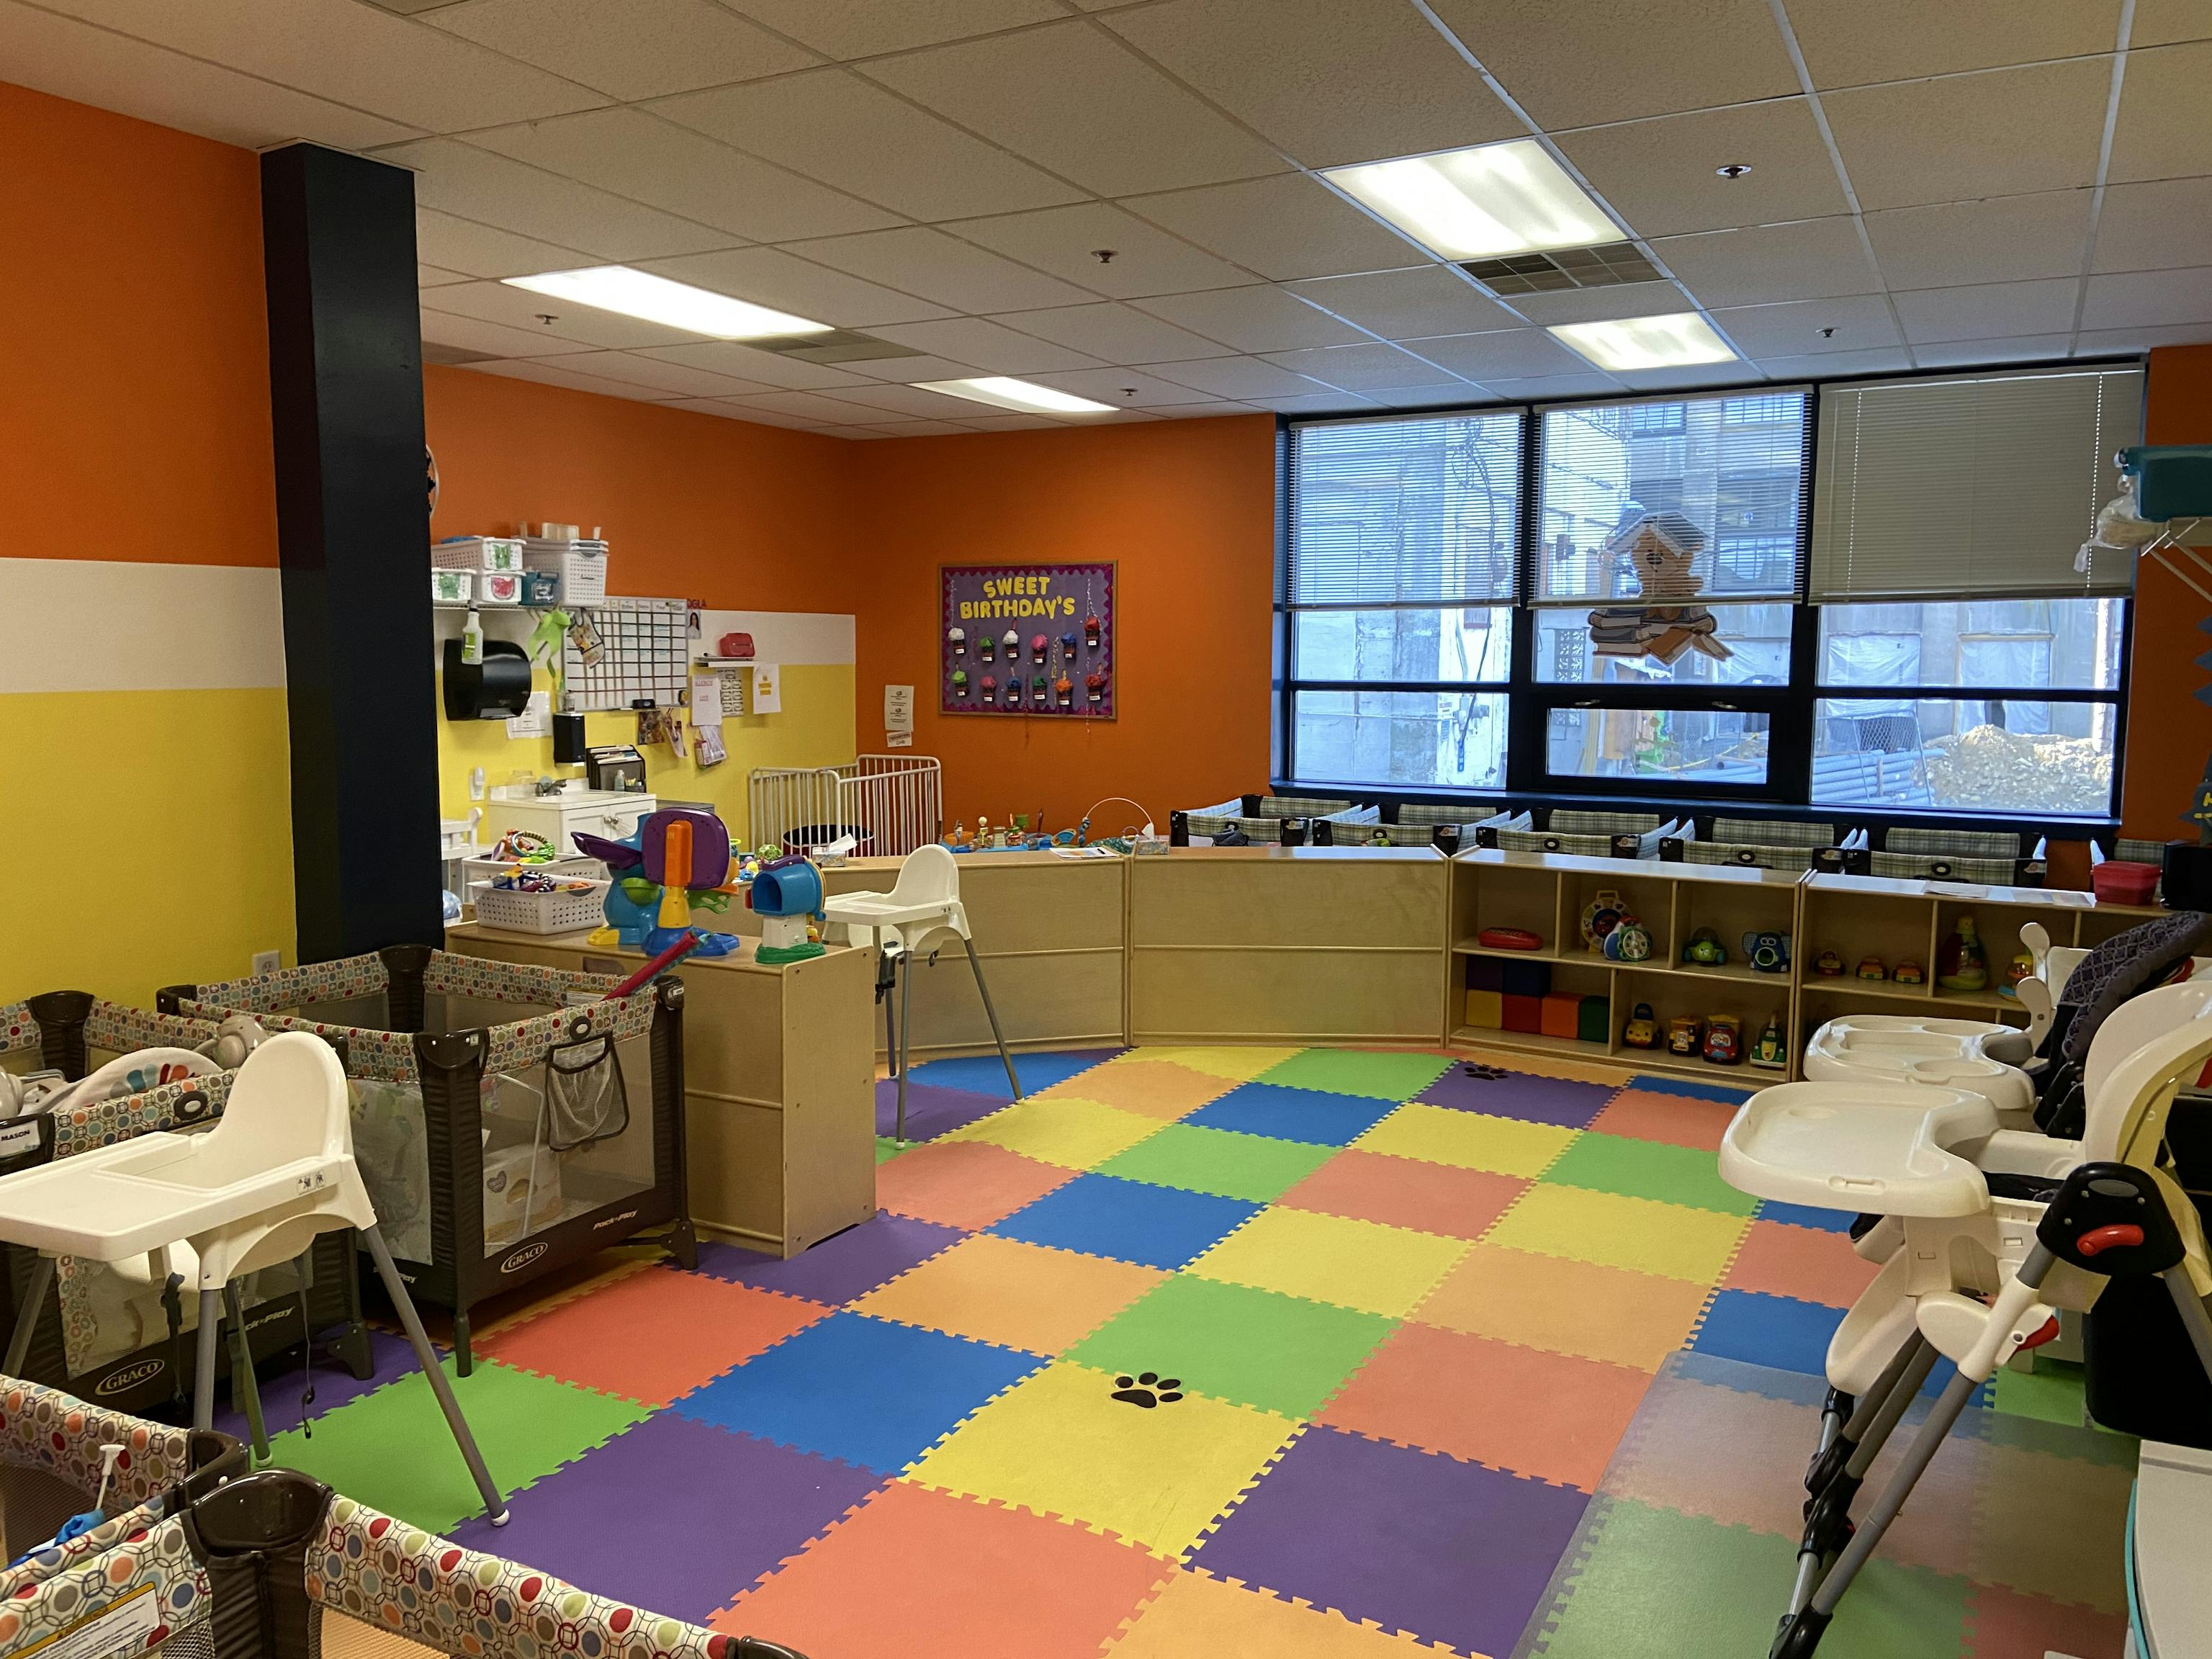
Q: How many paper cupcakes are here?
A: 12